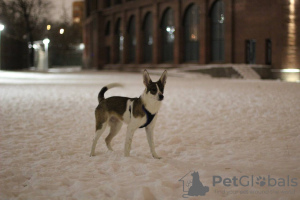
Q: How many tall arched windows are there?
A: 6